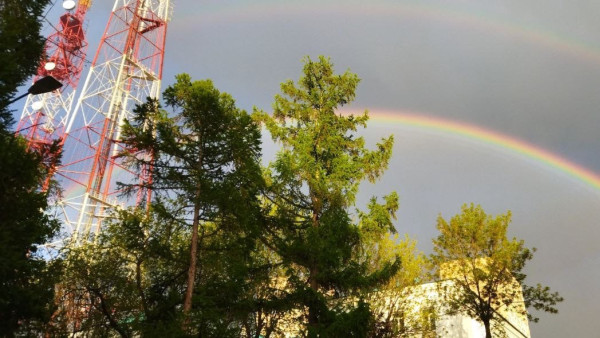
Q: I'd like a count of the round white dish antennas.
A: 3